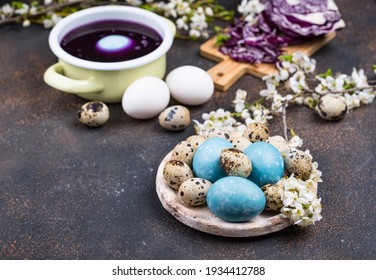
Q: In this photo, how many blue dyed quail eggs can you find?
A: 0